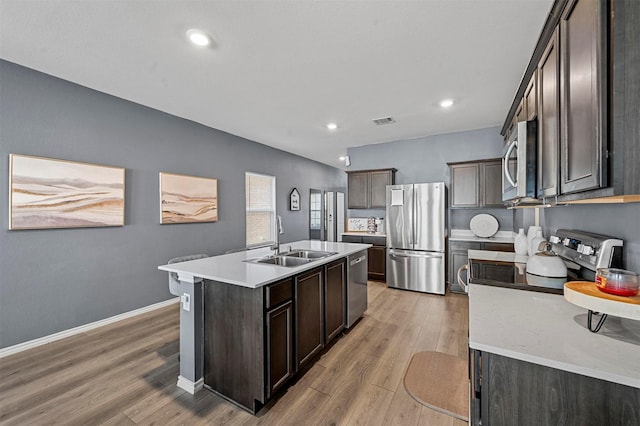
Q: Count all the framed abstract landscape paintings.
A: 2